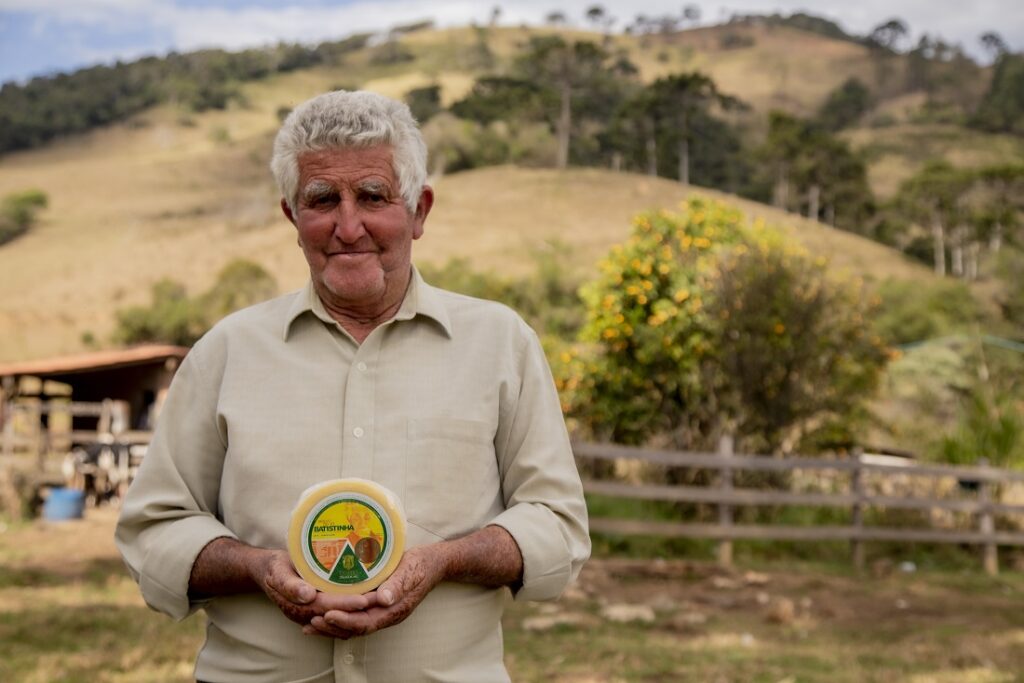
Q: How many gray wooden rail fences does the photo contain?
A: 1